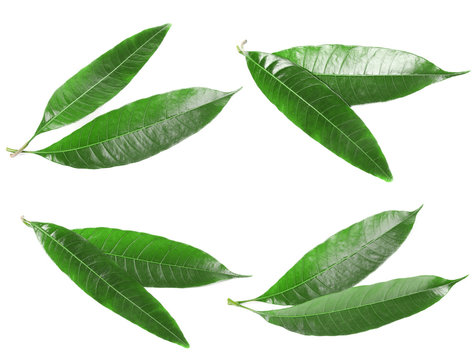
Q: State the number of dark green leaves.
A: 8